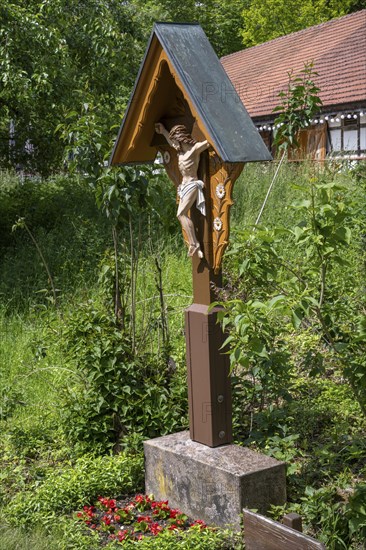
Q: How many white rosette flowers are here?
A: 3